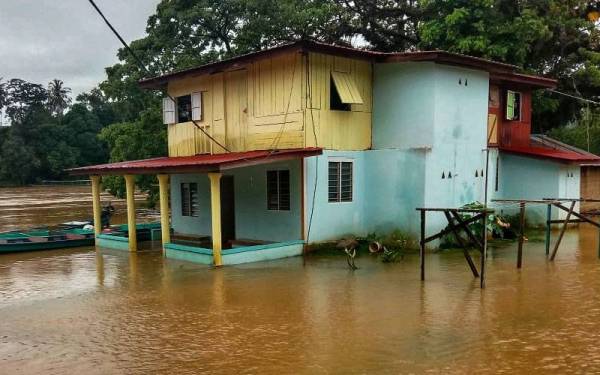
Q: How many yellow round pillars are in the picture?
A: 4